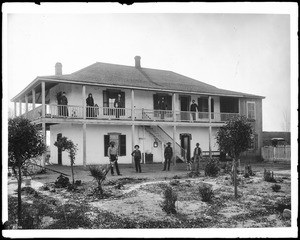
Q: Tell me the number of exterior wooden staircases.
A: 1